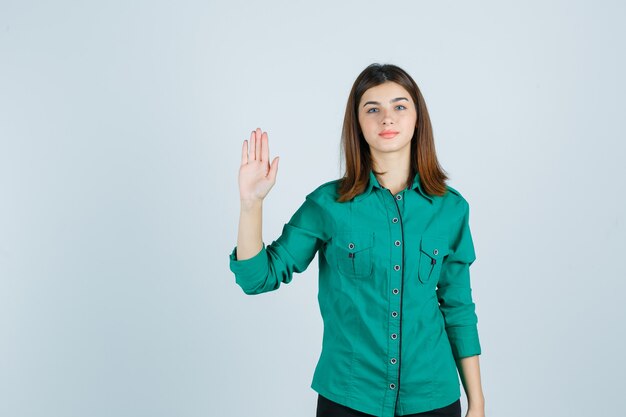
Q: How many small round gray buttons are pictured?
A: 11